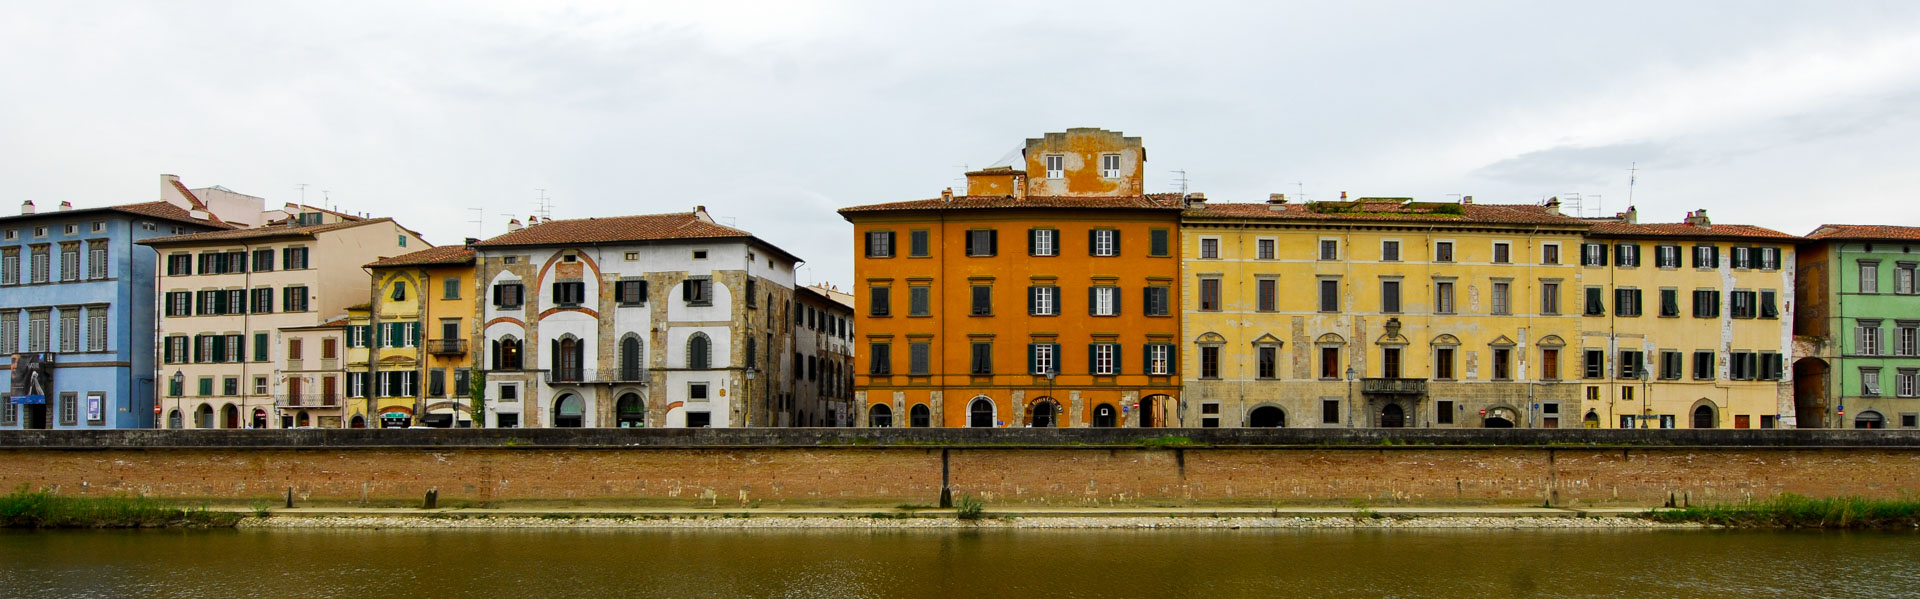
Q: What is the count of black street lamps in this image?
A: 6